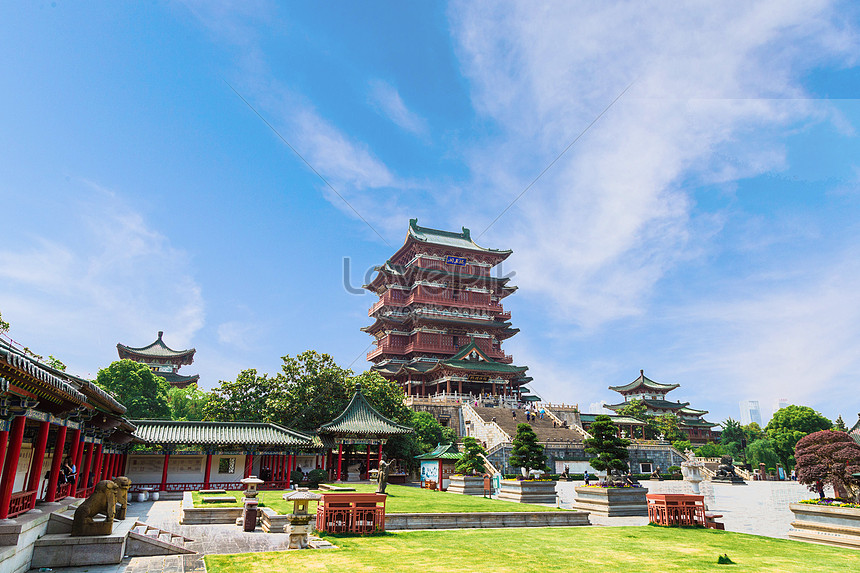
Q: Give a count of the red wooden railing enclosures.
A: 2